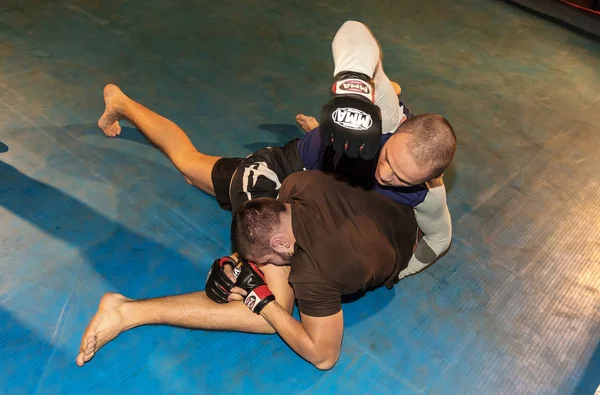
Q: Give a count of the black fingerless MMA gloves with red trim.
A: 3